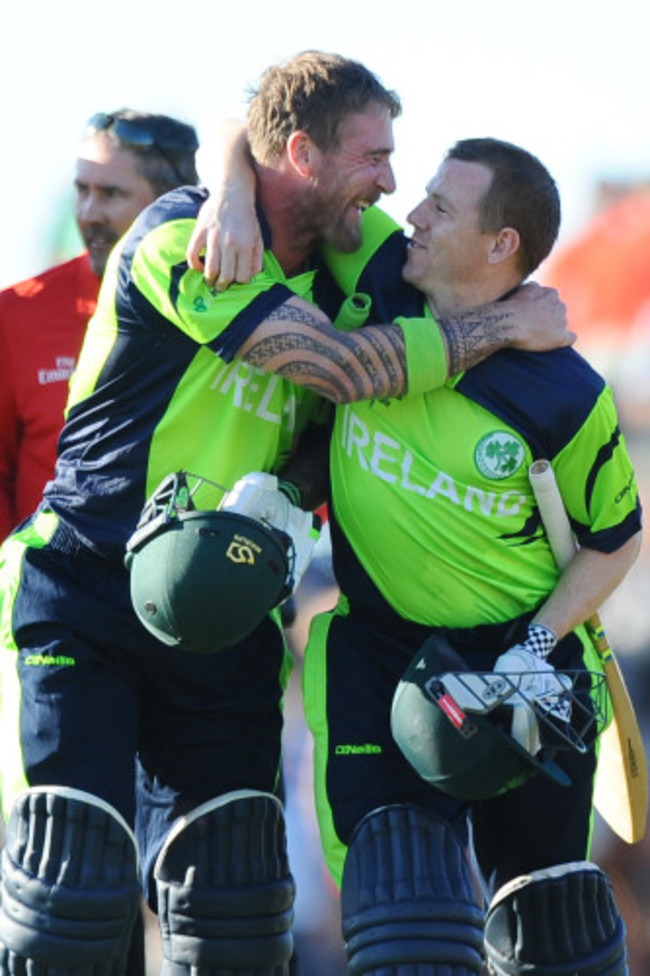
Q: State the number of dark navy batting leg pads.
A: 4